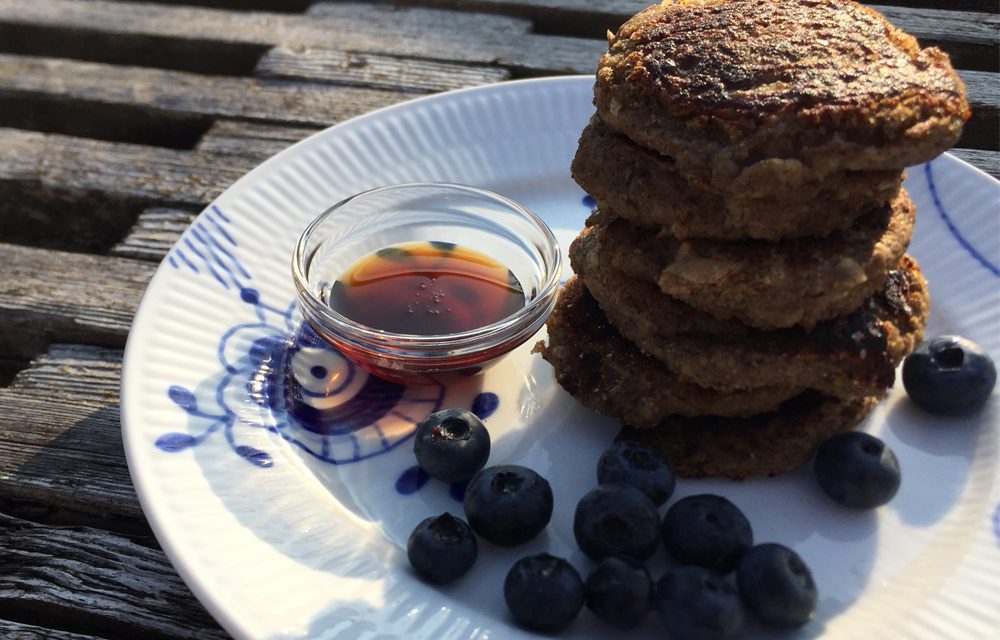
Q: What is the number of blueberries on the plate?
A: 12